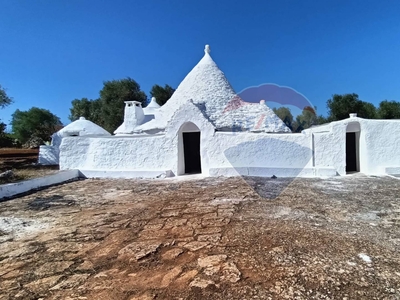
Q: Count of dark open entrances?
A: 2